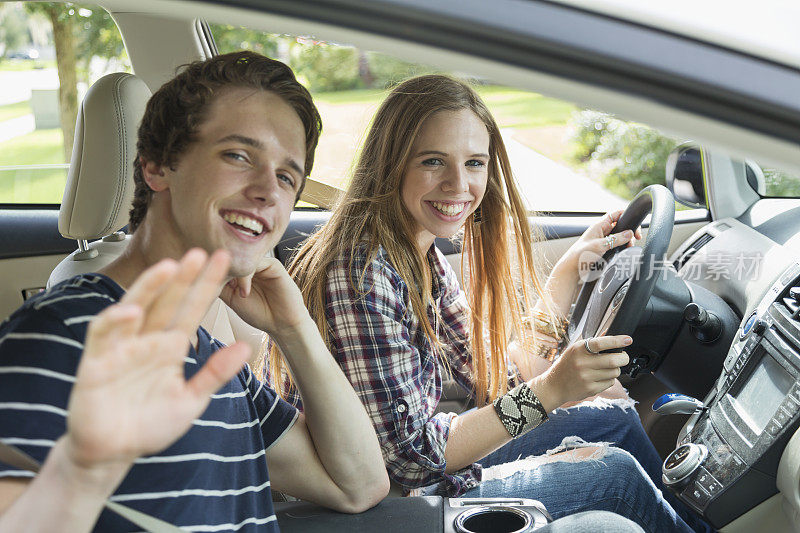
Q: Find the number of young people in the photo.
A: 2